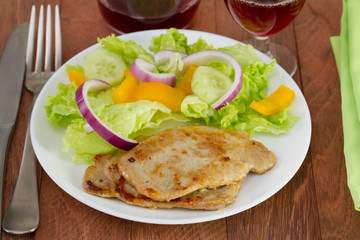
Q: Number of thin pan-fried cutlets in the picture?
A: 2